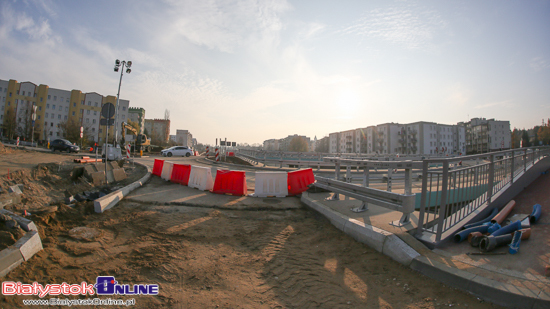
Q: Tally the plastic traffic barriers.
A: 7